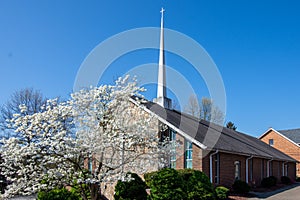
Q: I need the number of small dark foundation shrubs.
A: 3